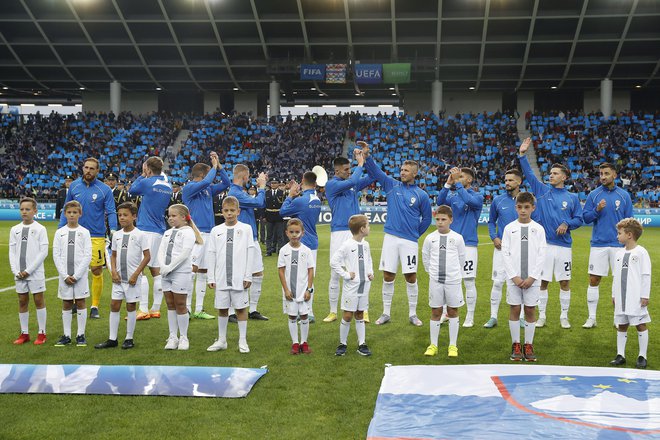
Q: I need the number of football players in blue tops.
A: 11